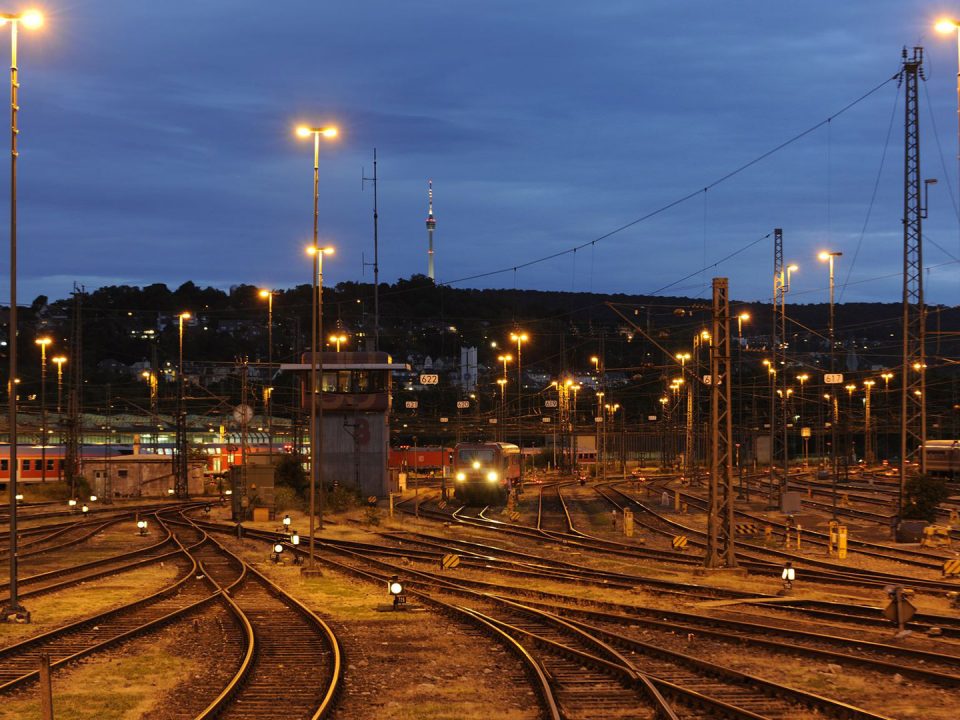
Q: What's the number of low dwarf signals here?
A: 12